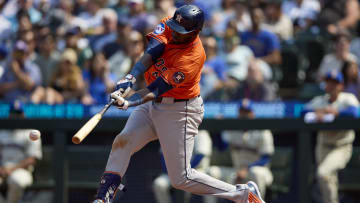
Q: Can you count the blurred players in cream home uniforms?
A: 4